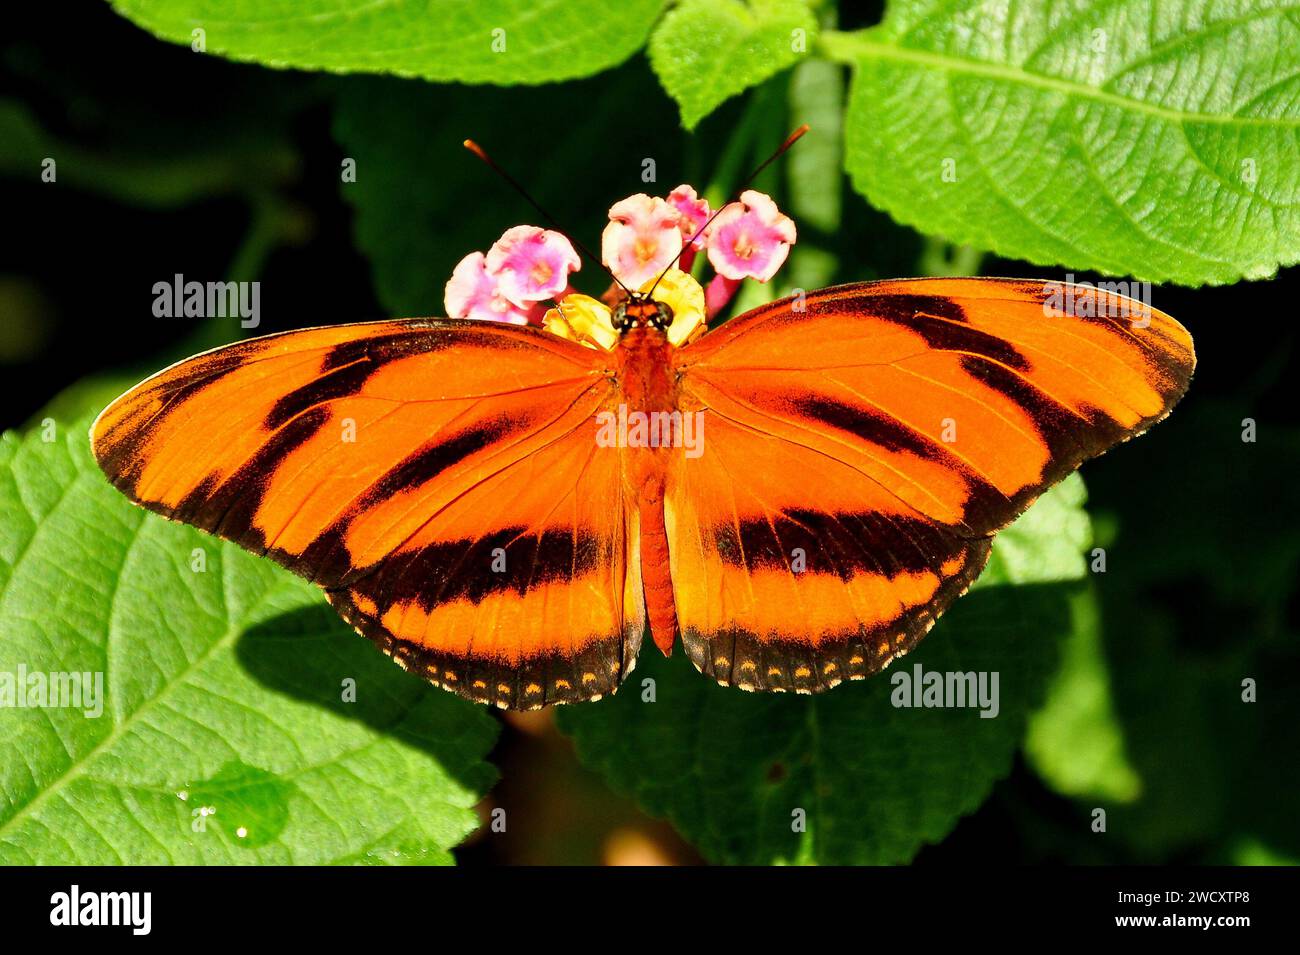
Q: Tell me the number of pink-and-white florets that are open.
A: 5